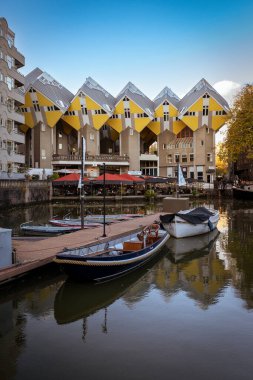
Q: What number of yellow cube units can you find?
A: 5